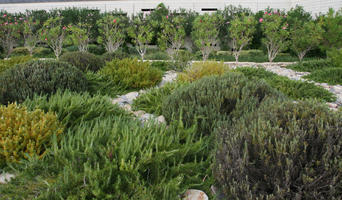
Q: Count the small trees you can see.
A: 11